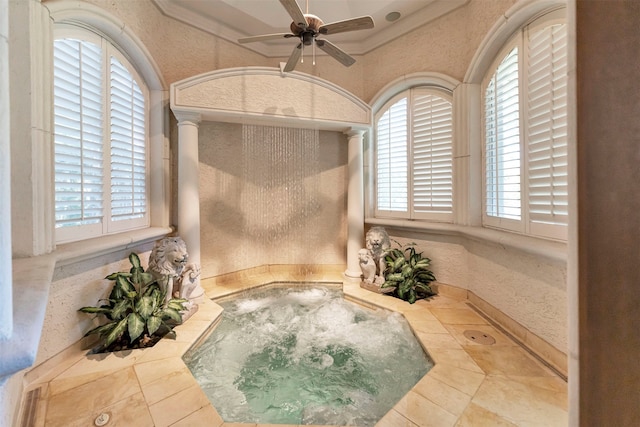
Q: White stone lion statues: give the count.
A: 2